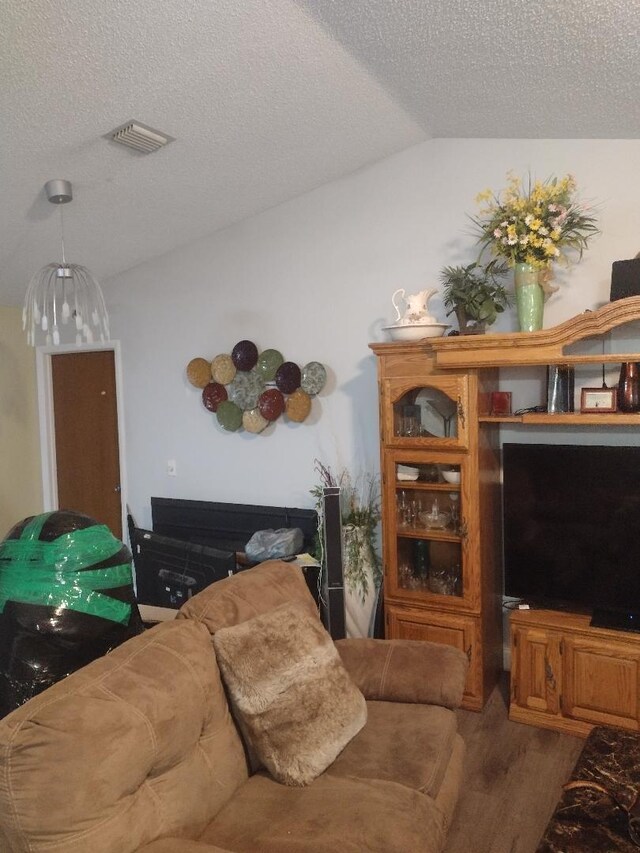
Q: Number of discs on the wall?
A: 12